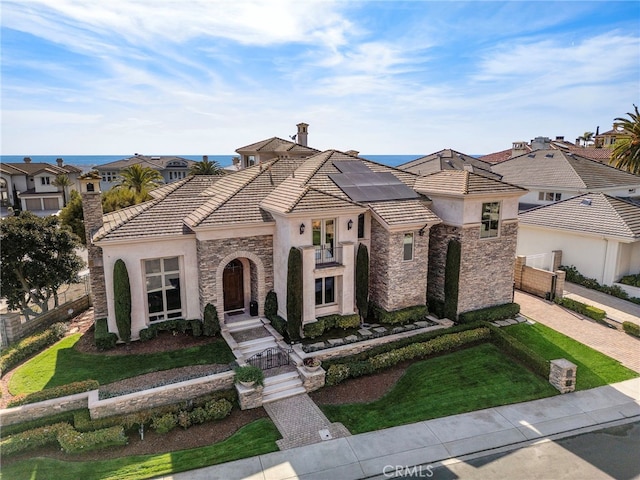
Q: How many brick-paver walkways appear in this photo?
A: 1